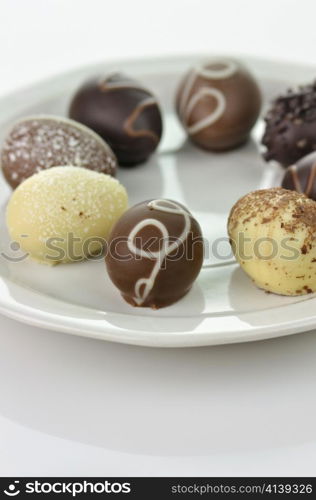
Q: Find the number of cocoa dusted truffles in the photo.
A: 1